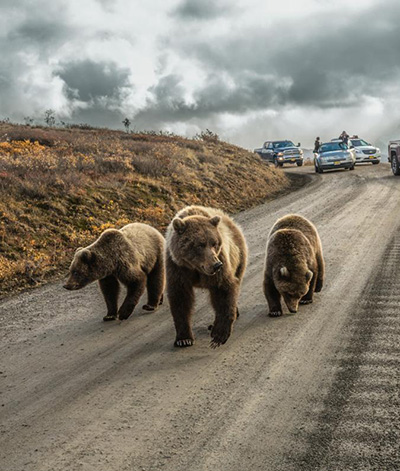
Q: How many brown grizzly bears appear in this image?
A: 3